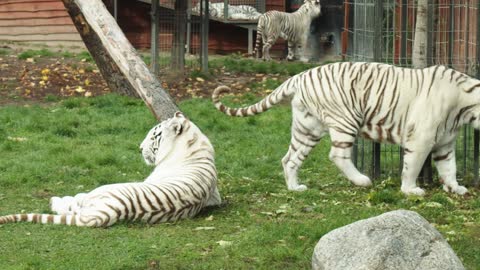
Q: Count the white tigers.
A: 4